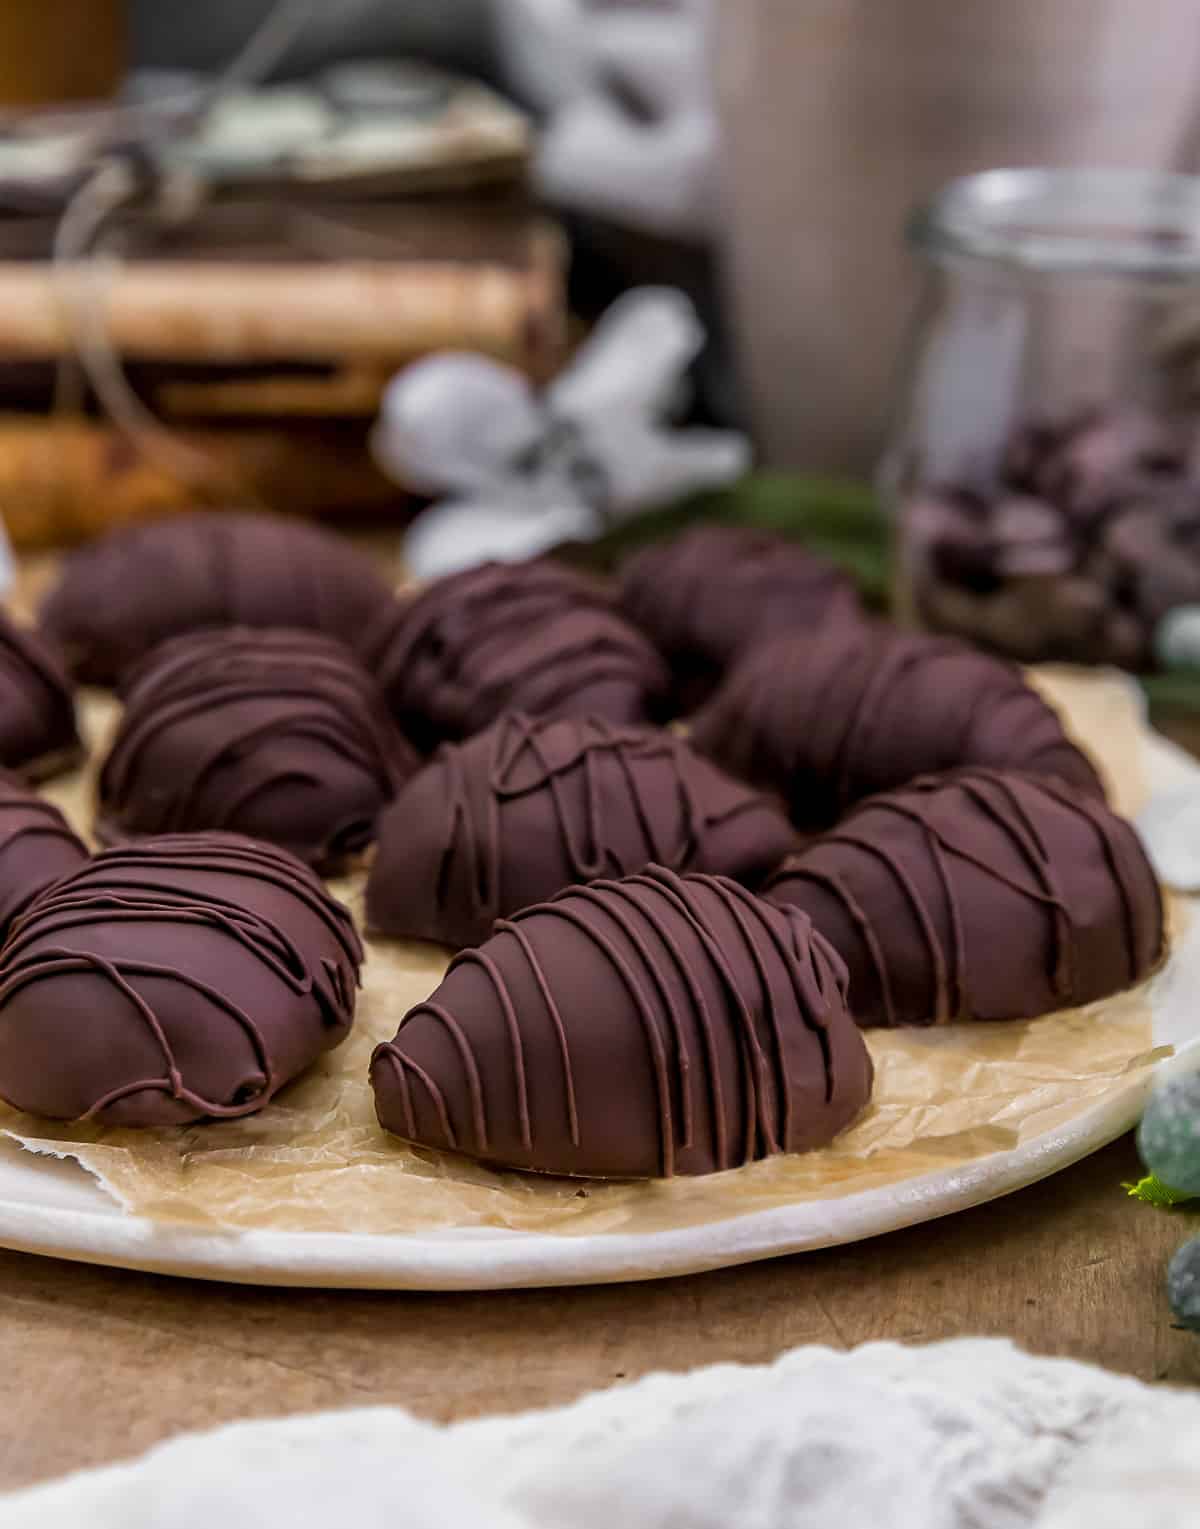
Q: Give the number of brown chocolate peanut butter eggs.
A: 11